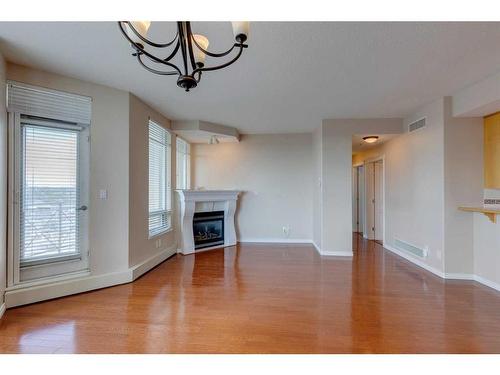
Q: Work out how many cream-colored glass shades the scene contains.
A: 3